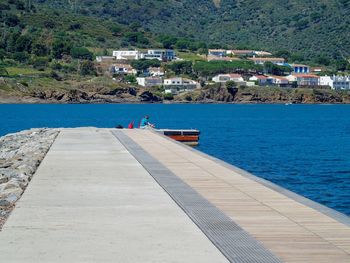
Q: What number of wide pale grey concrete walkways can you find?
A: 1